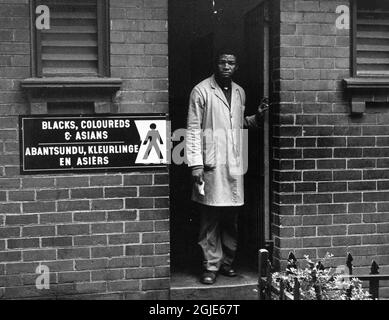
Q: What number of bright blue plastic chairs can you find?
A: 0